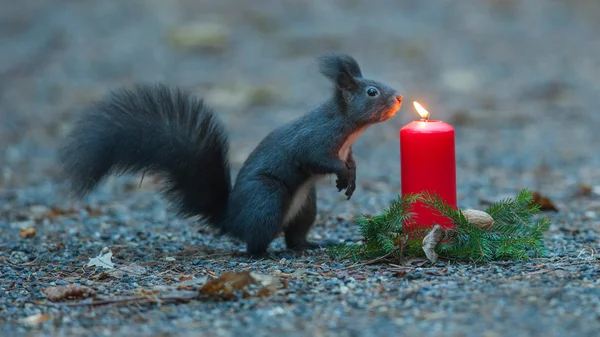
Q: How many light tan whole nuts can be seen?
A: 1